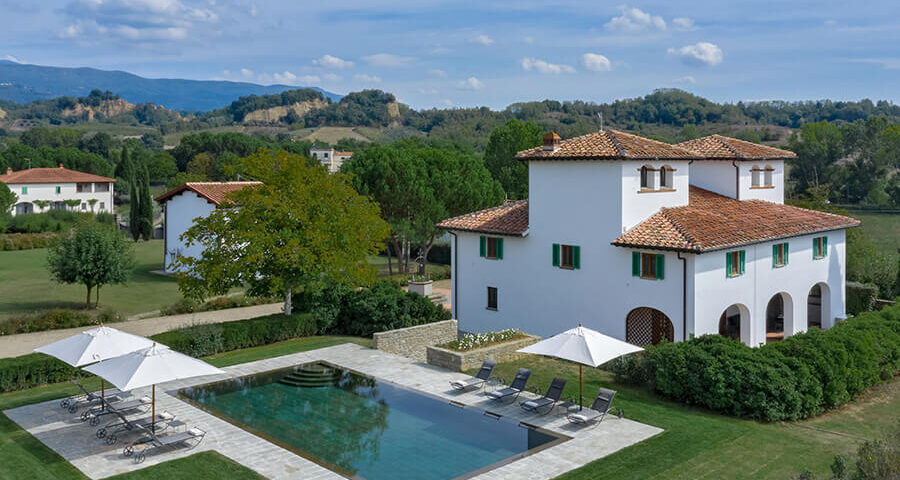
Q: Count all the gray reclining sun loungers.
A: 8